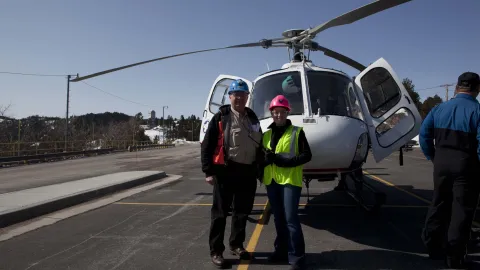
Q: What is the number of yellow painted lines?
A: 3